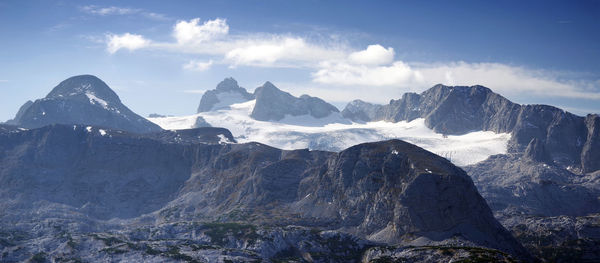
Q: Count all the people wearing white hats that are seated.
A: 0